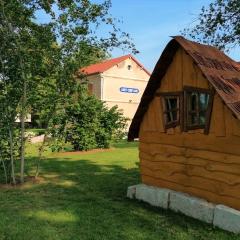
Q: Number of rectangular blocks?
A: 4